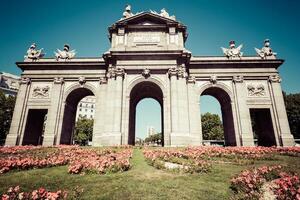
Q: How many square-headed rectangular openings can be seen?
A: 2